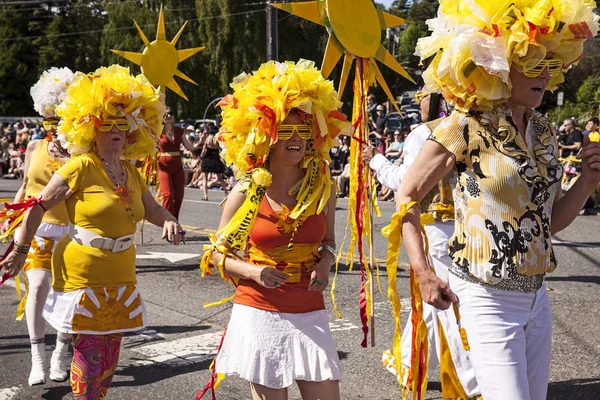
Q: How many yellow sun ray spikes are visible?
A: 13